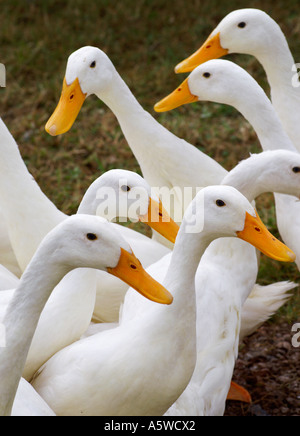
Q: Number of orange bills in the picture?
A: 6